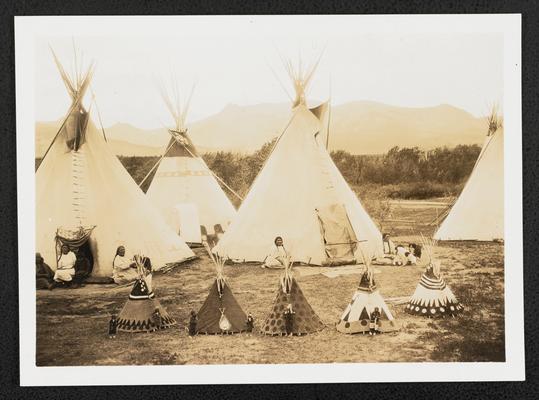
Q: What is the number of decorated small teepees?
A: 5